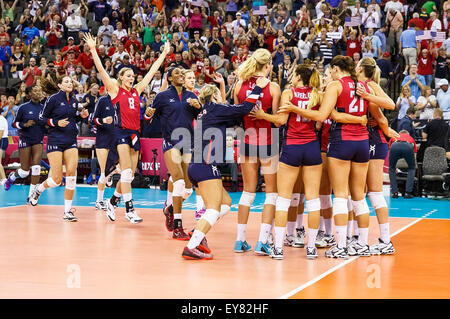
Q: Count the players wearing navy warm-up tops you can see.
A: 5